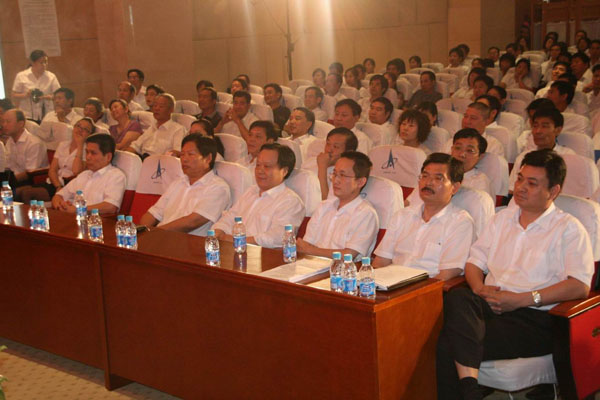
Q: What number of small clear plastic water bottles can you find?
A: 13